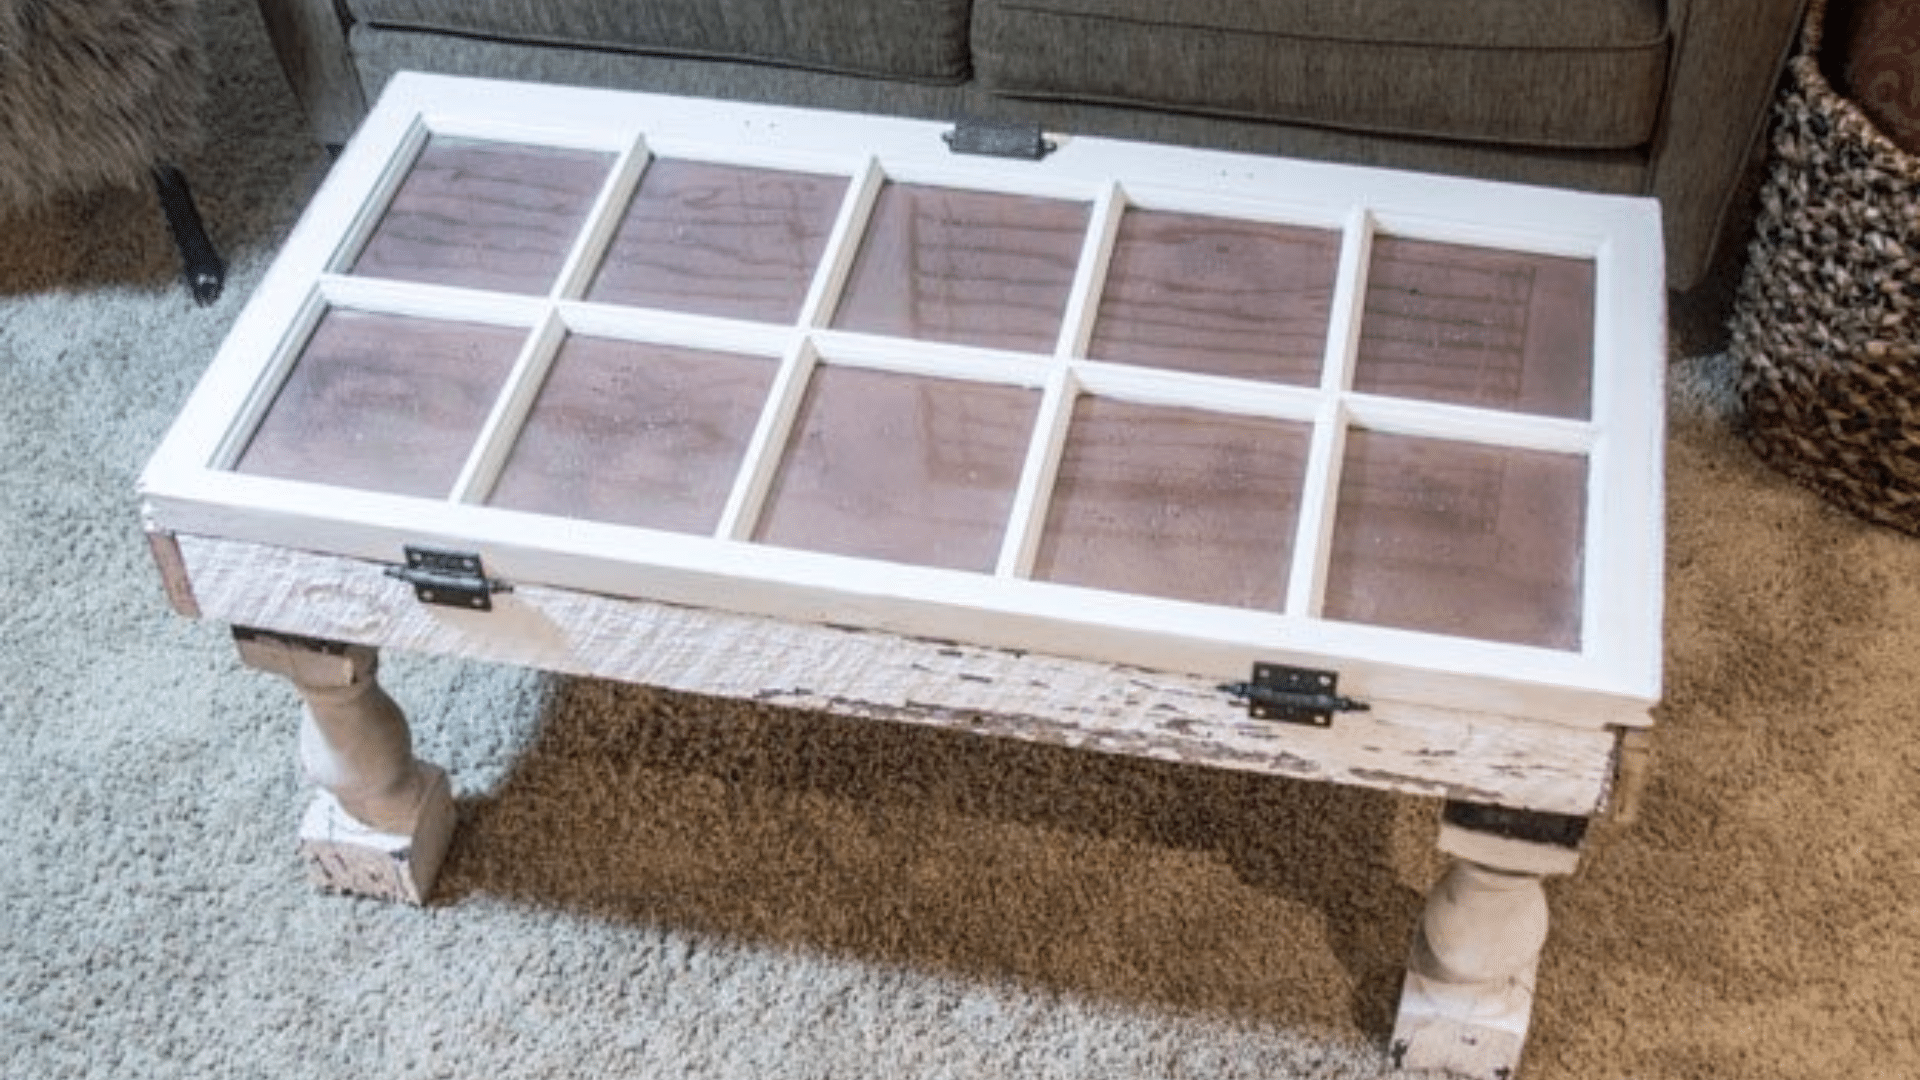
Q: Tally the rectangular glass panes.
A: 10